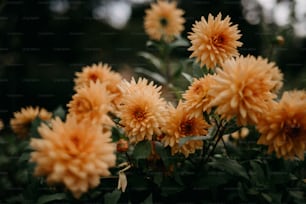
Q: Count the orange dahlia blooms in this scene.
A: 11